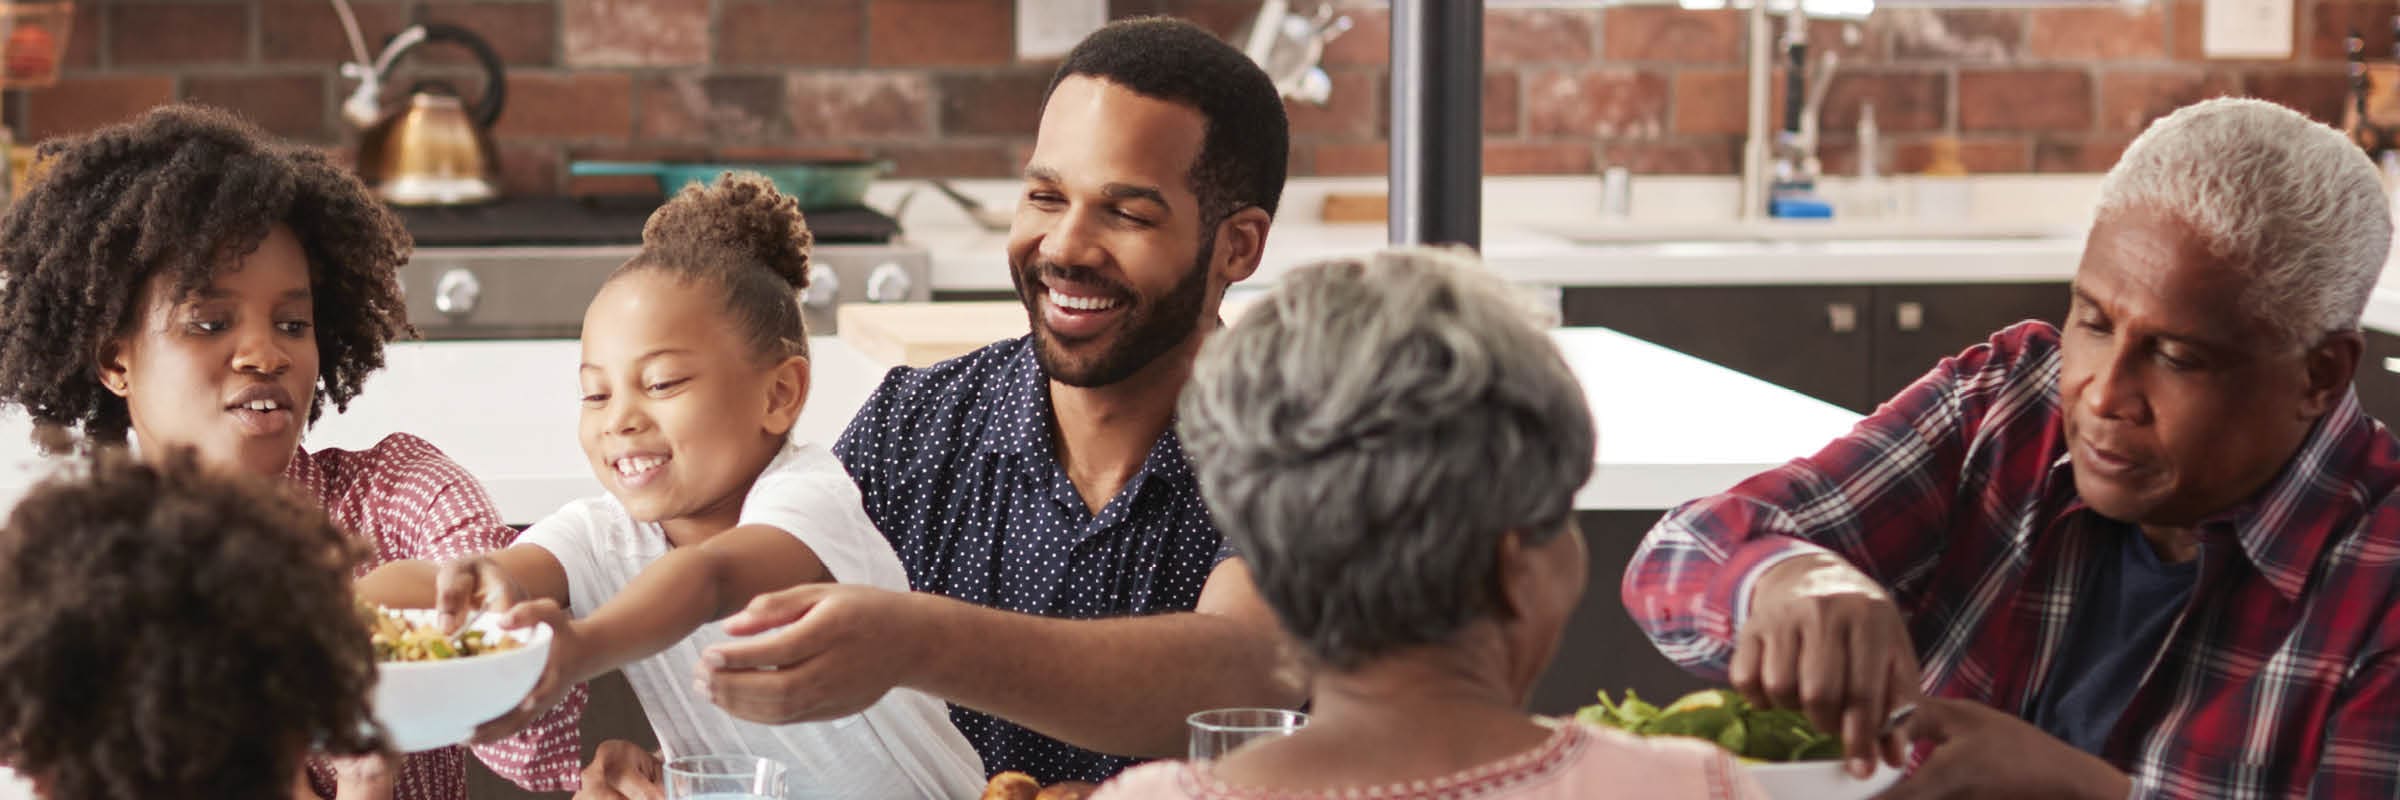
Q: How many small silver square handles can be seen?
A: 2